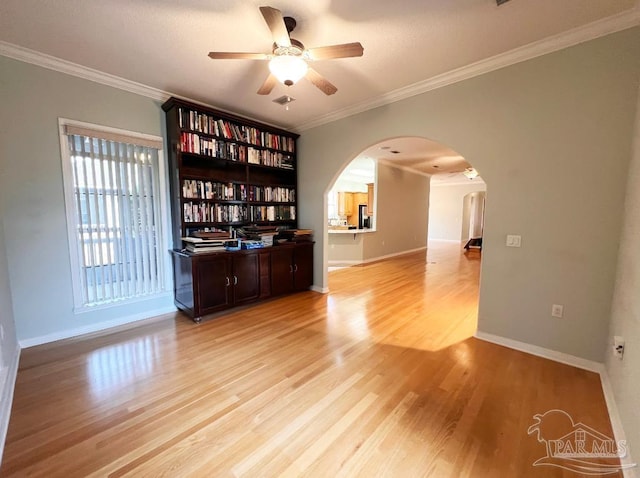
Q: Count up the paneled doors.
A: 4